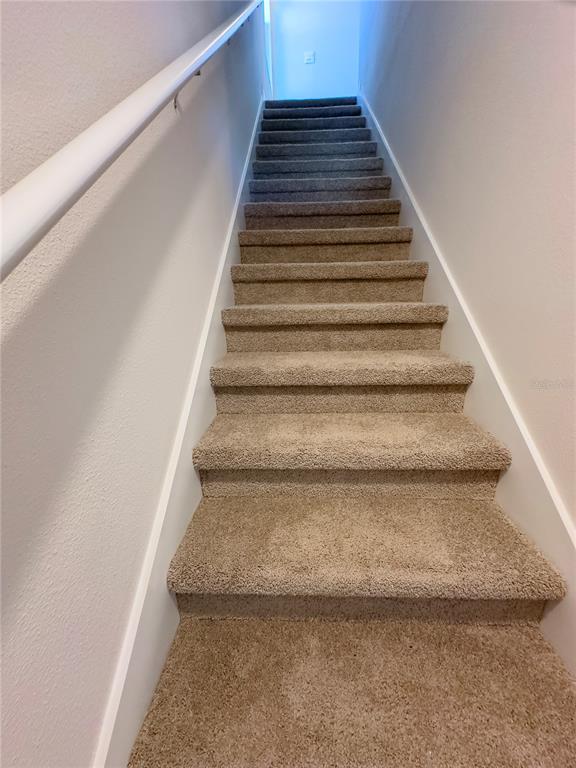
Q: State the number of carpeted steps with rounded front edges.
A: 14